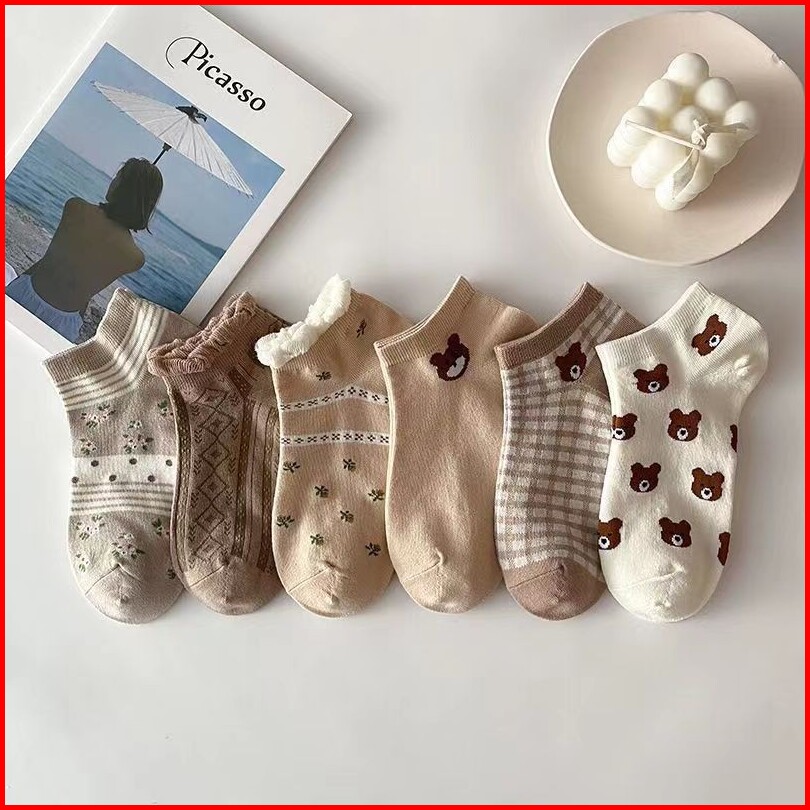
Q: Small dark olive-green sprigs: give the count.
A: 10